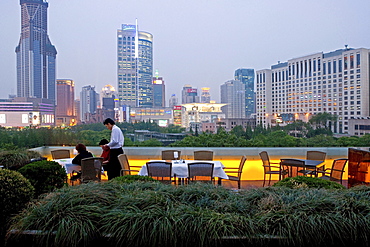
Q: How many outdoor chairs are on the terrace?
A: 12